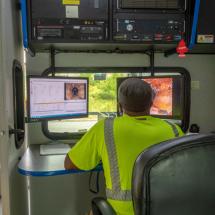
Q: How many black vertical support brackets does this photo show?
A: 2